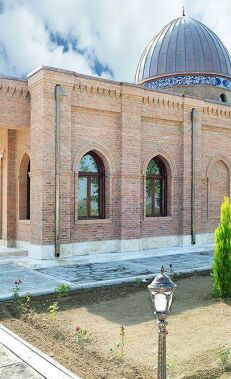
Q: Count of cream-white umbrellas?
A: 0